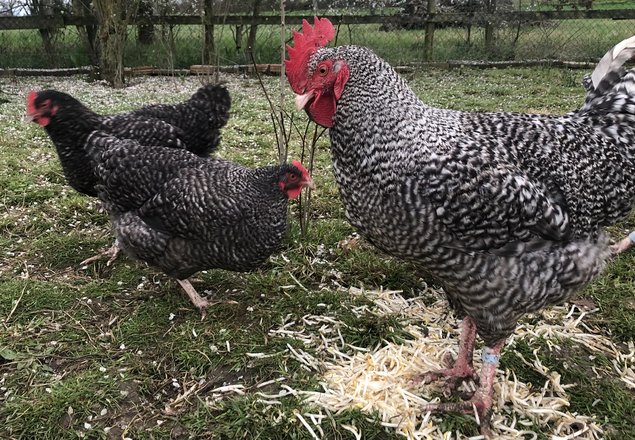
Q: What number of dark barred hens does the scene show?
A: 2